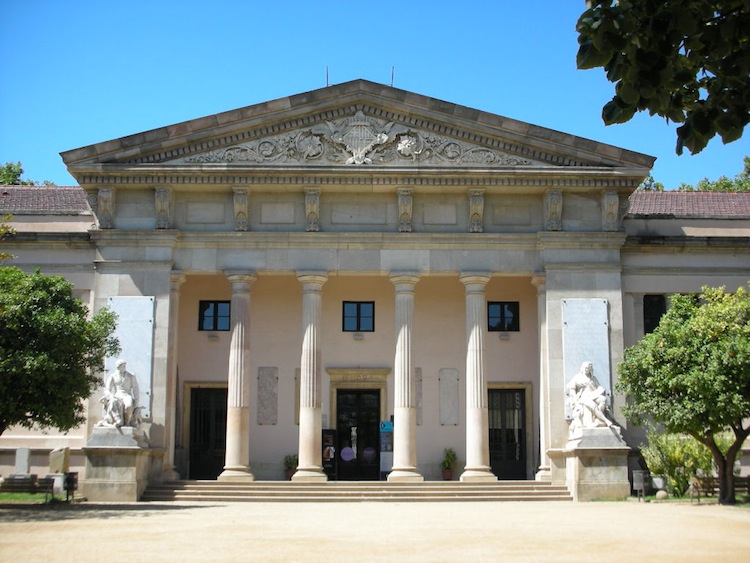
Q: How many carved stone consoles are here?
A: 8